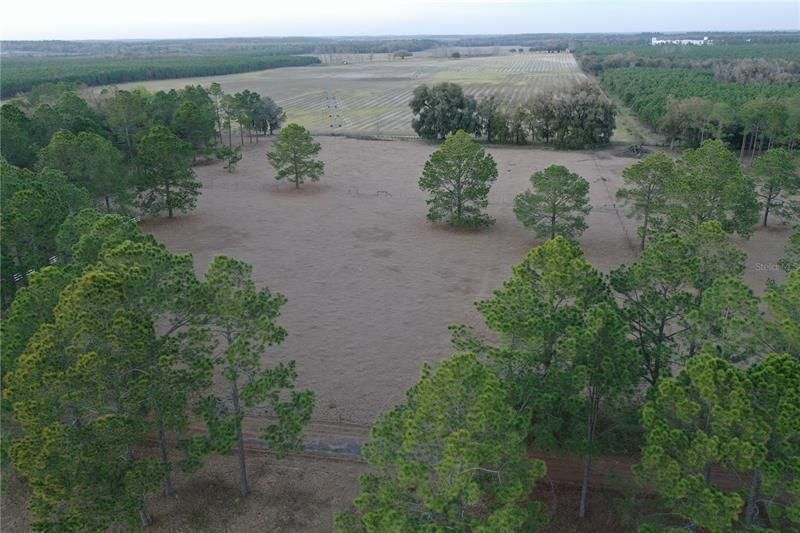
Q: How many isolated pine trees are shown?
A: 3